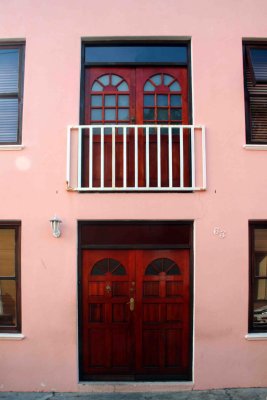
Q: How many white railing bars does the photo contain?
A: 13